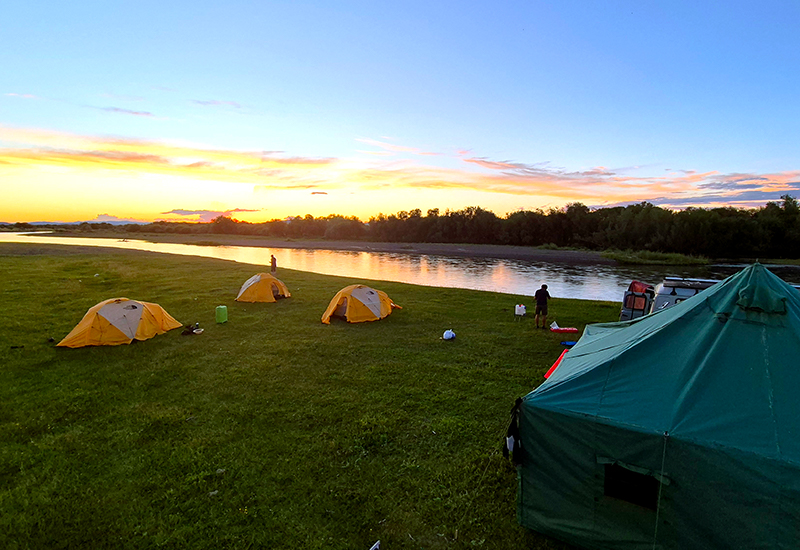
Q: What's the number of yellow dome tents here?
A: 3